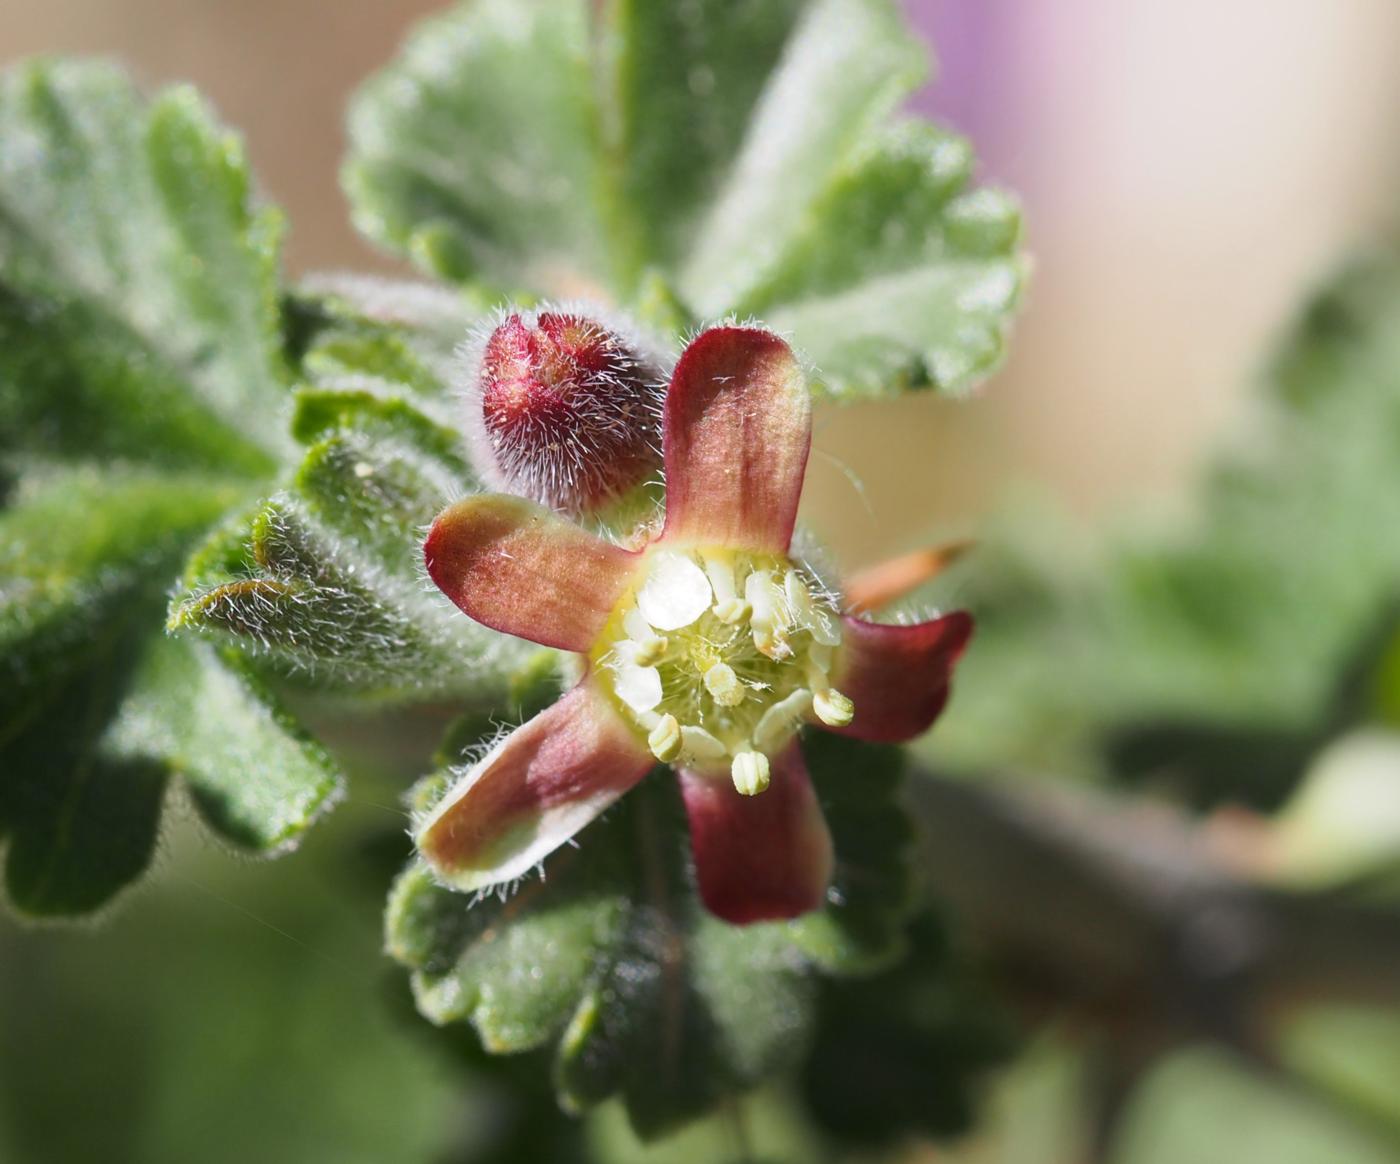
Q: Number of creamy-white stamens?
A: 5